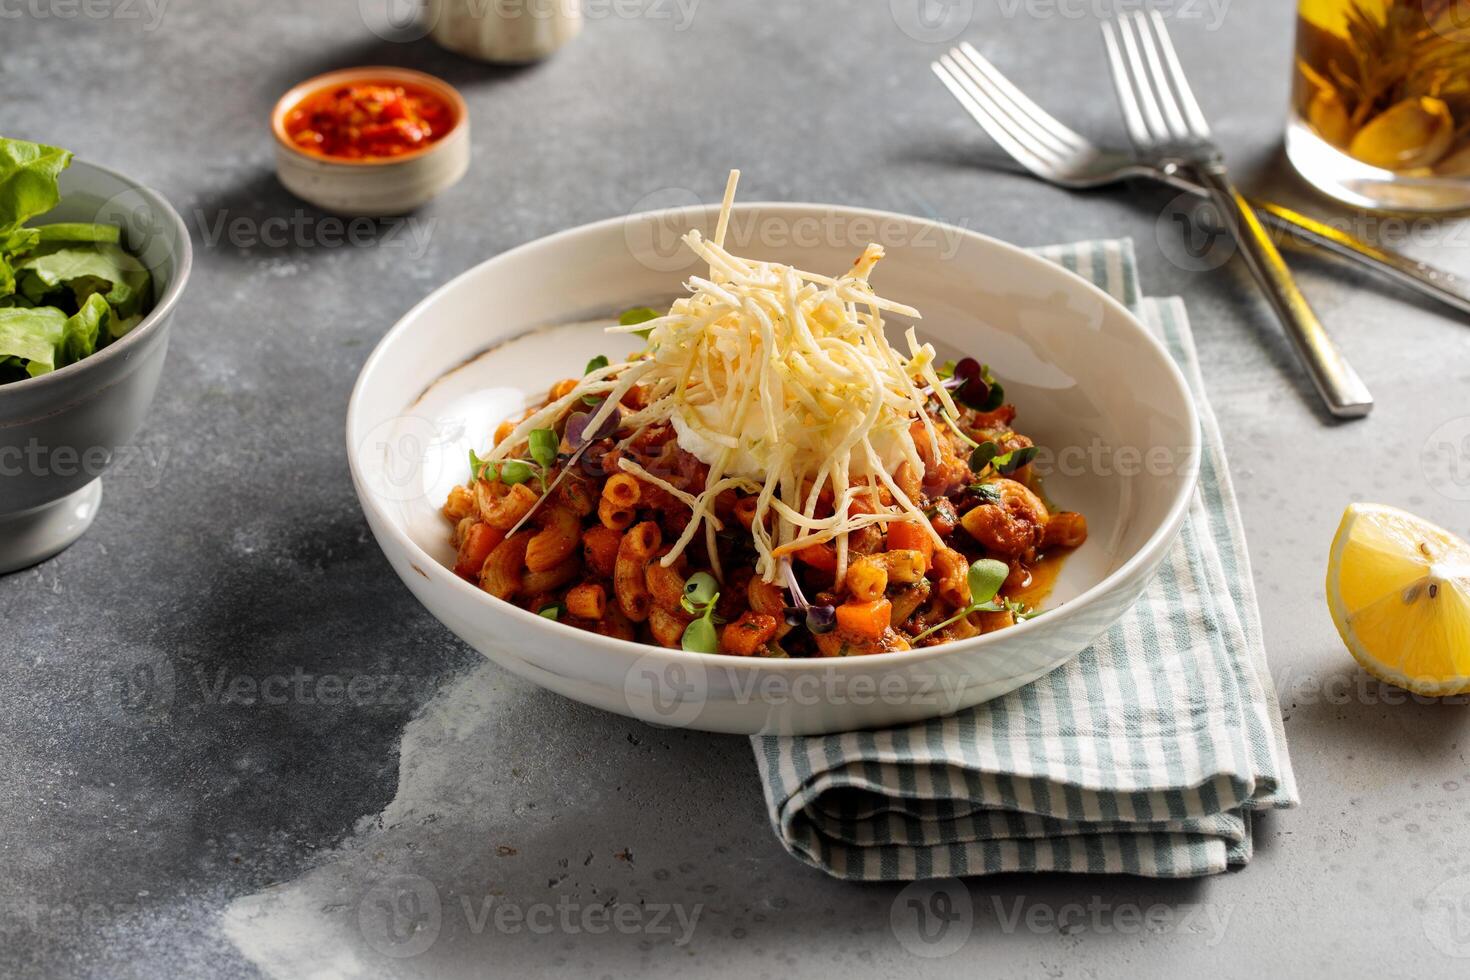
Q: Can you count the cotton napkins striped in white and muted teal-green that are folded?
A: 1